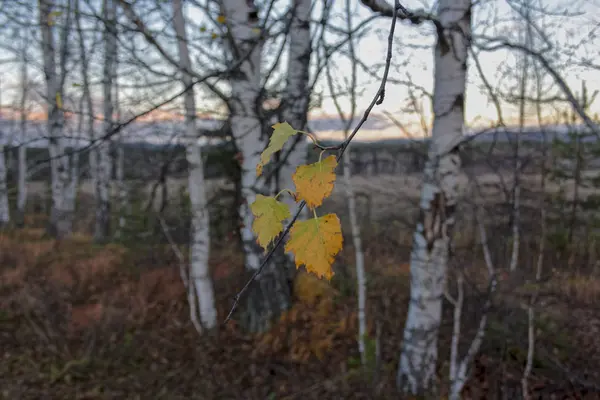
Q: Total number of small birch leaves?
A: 4